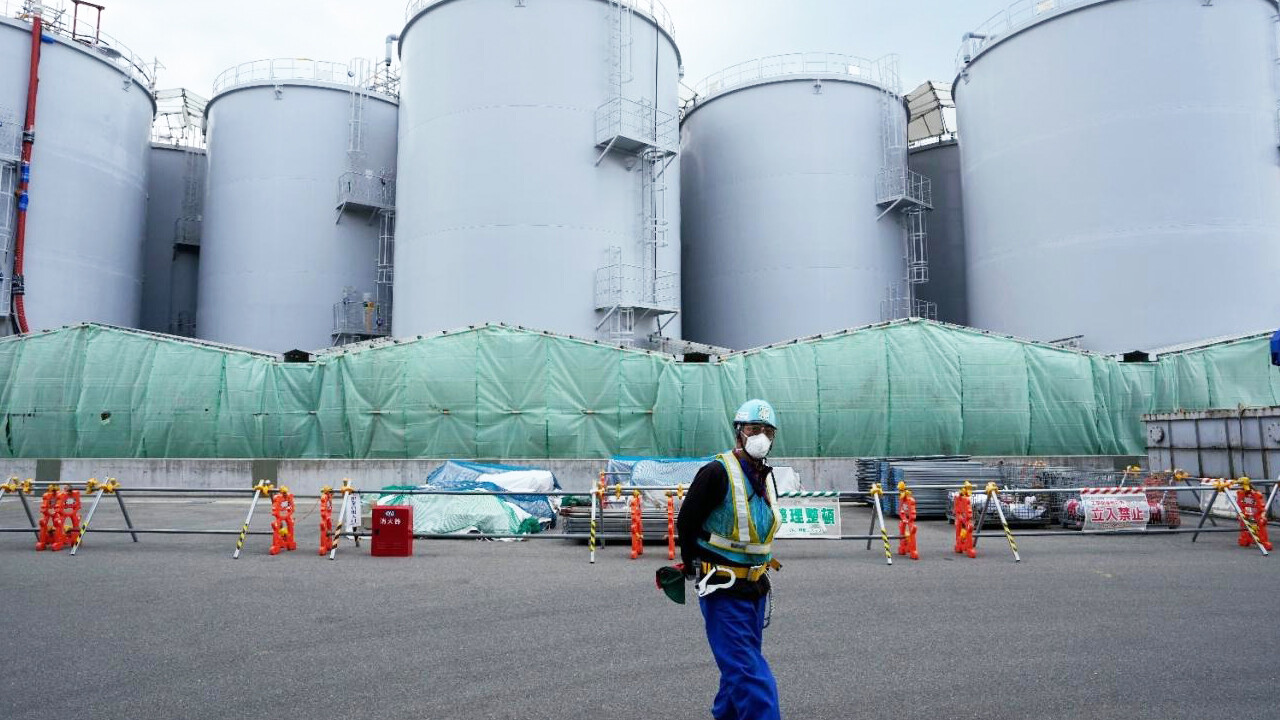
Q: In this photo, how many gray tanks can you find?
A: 7